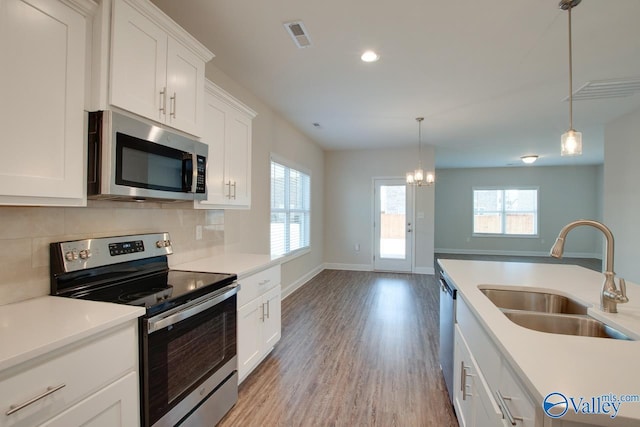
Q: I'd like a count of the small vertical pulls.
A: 8